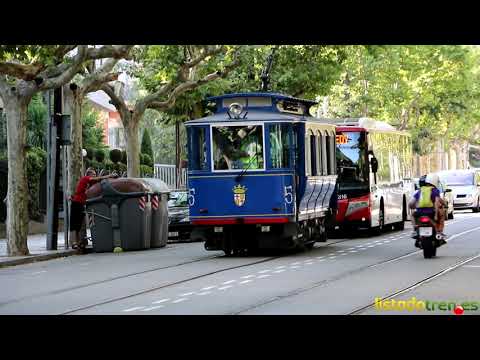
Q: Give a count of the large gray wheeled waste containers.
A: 2